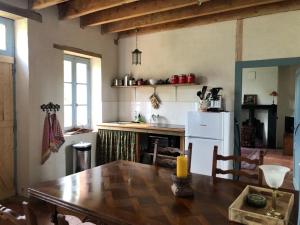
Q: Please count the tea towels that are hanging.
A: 2